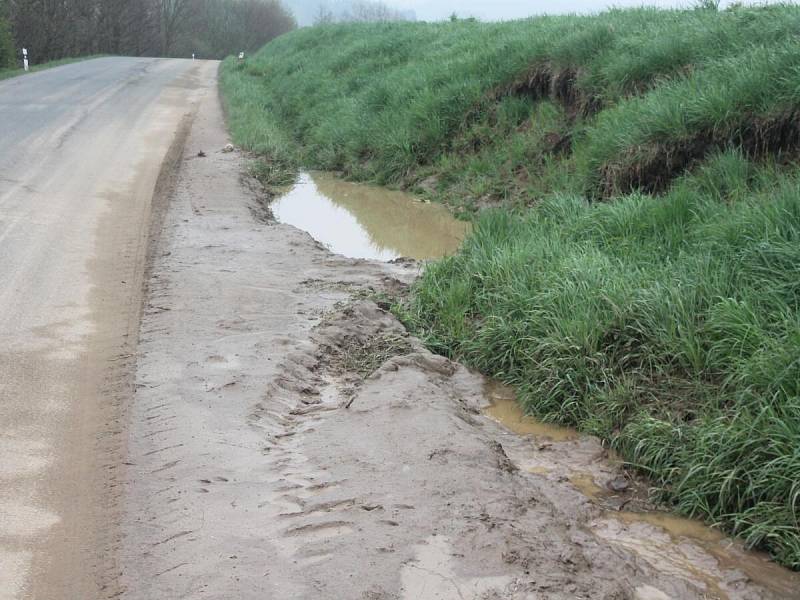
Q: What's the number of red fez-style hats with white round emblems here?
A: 0